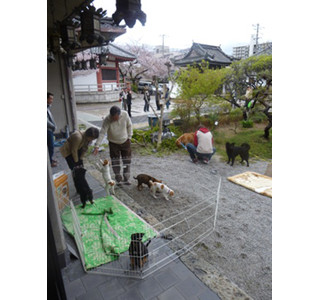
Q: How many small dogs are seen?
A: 5